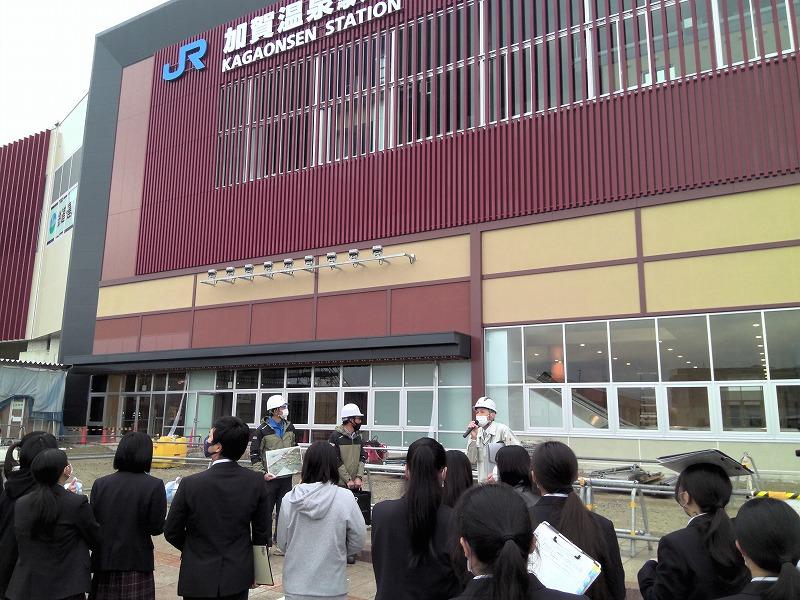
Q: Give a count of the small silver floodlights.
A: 9